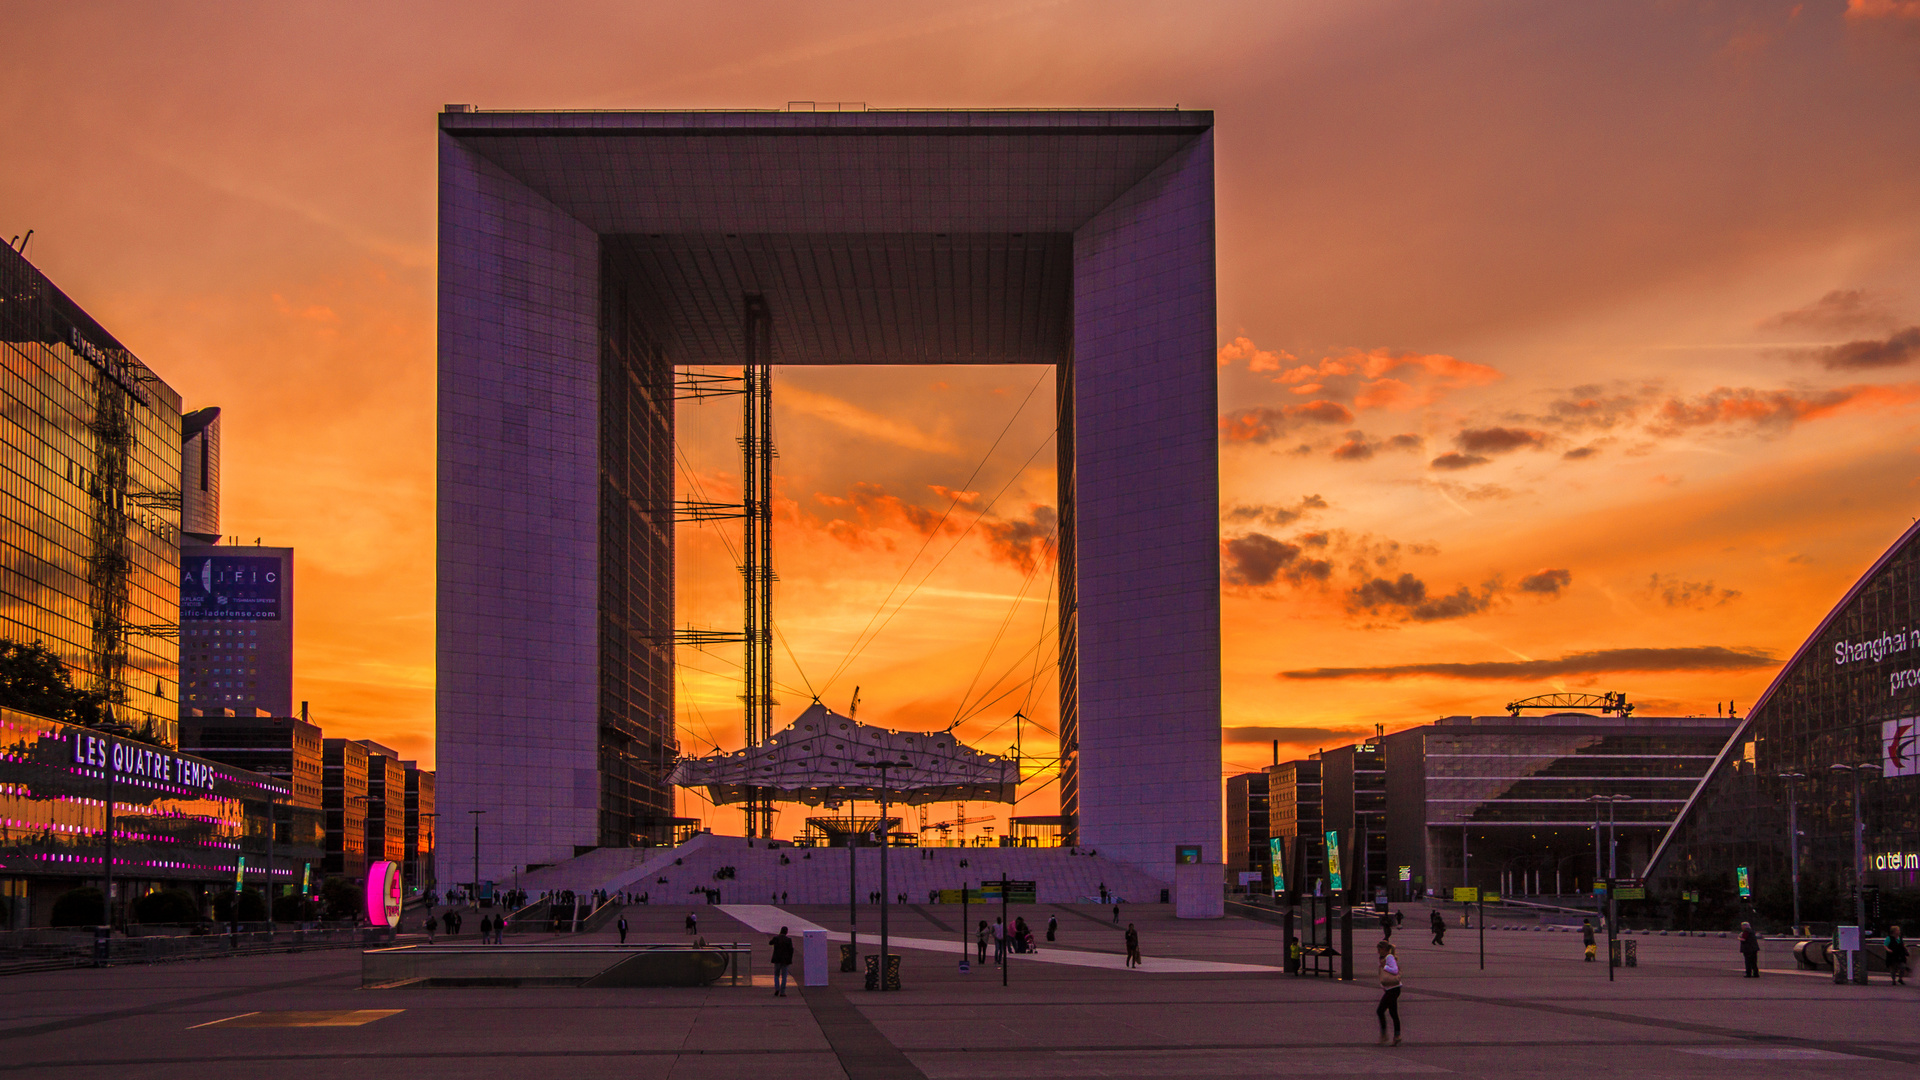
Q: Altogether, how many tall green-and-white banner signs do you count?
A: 5